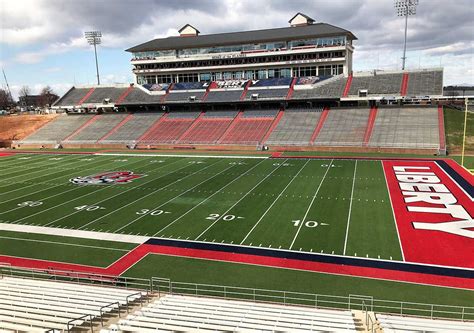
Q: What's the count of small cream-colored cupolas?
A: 2